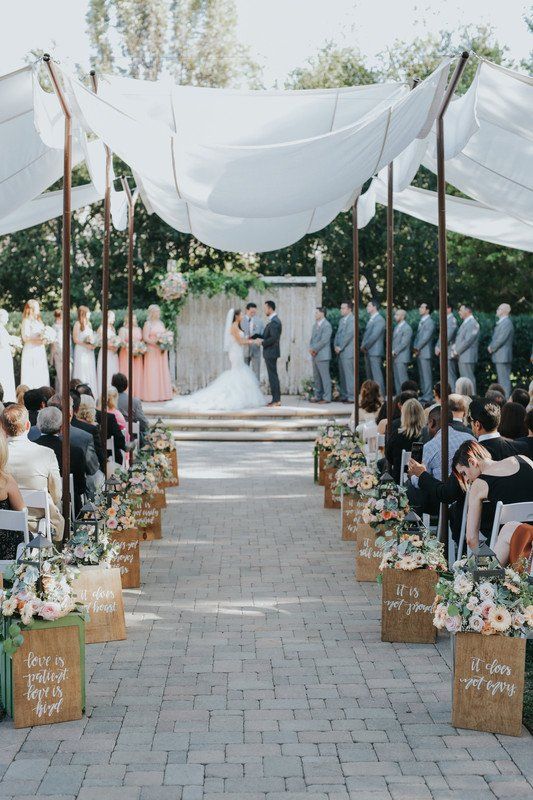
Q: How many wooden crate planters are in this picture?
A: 12